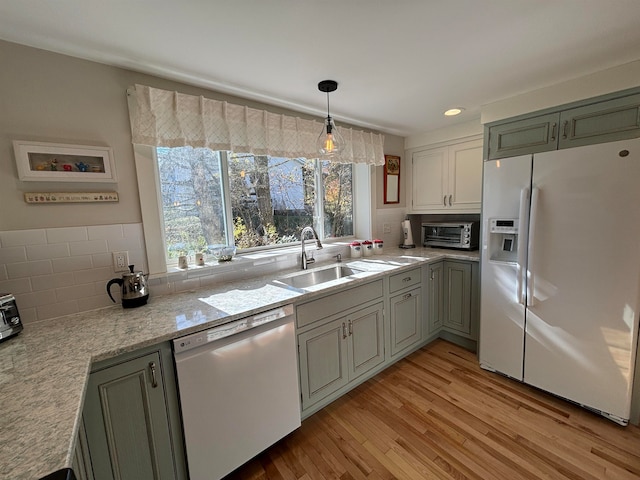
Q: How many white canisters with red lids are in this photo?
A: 3